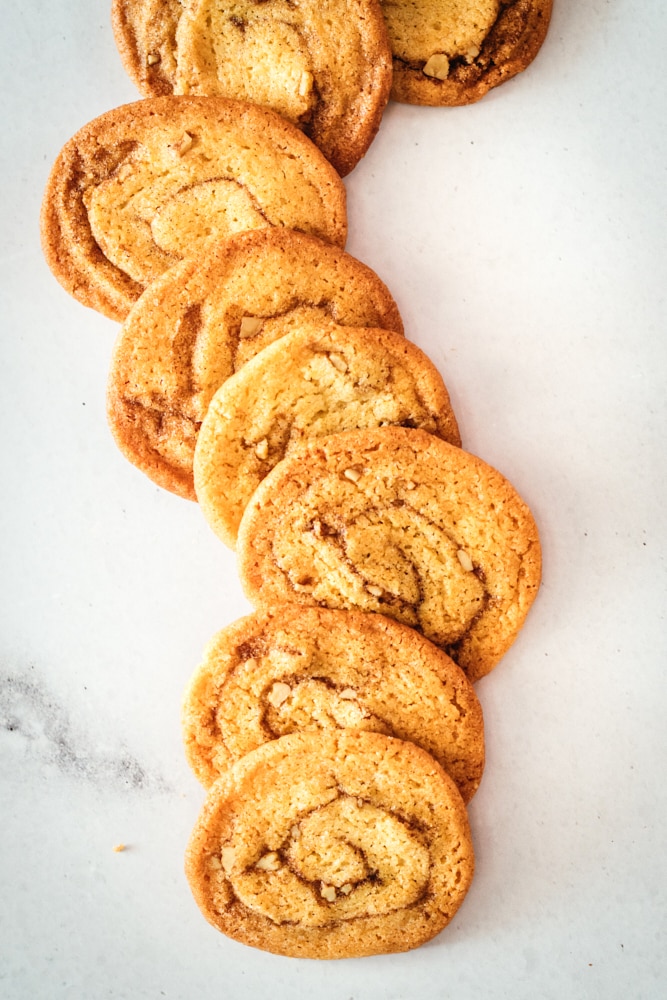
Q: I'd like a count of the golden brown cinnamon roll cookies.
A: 8